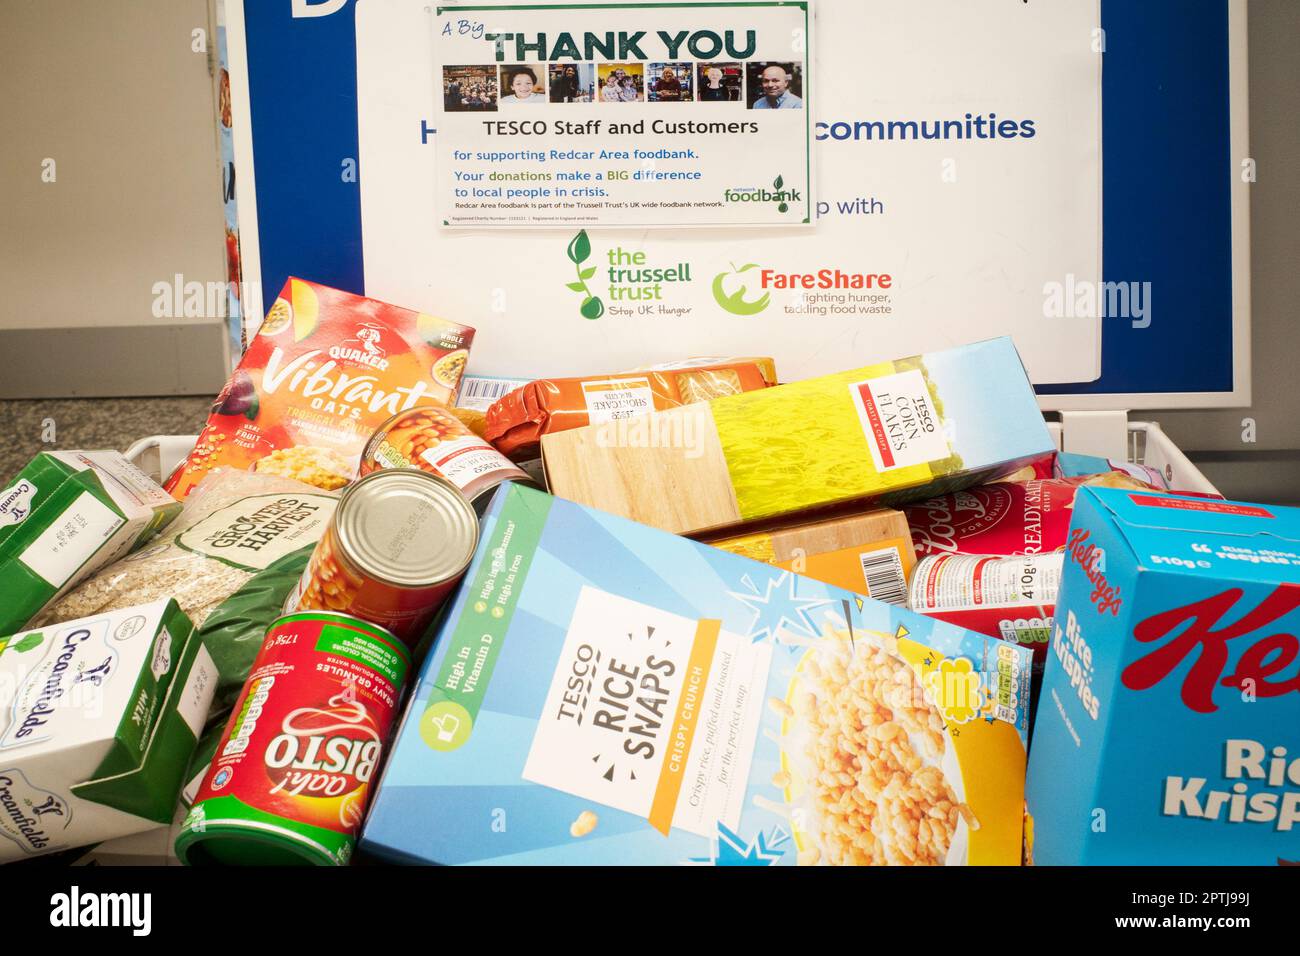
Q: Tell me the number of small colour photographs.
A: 7